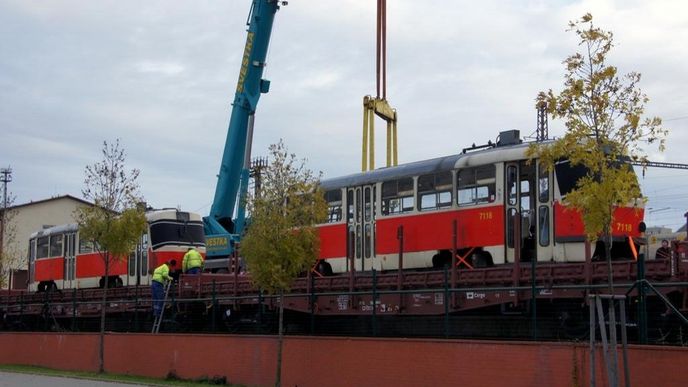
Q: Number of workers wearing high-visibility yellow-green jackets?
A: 2